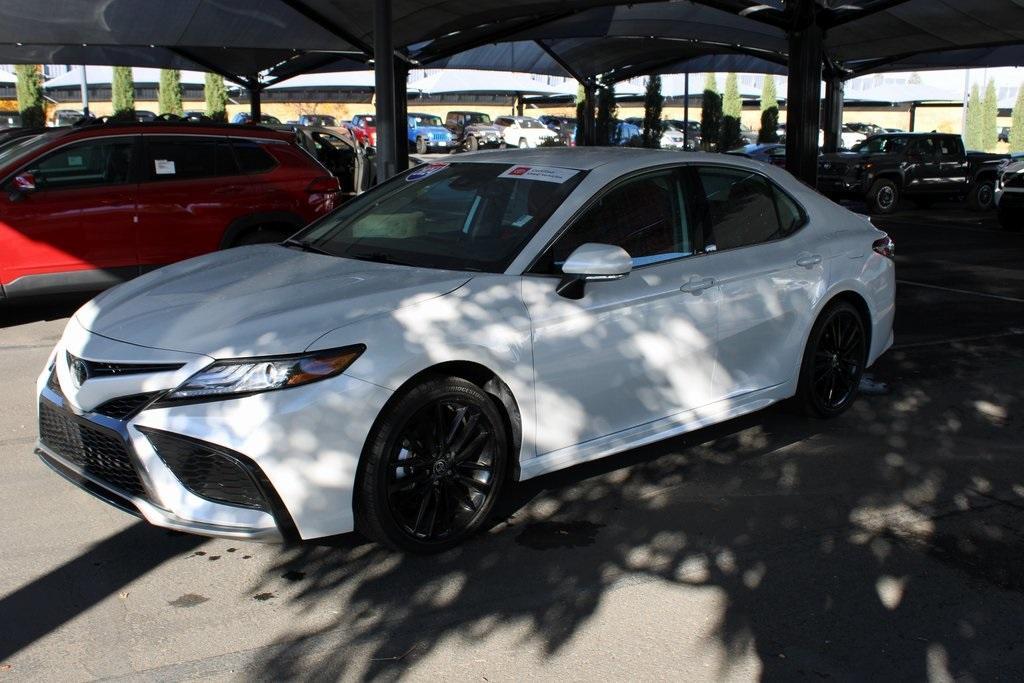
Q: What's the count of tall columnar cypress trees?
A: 13